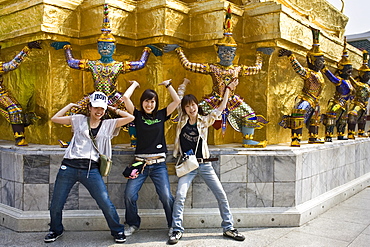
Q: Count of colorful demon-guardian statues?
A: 6